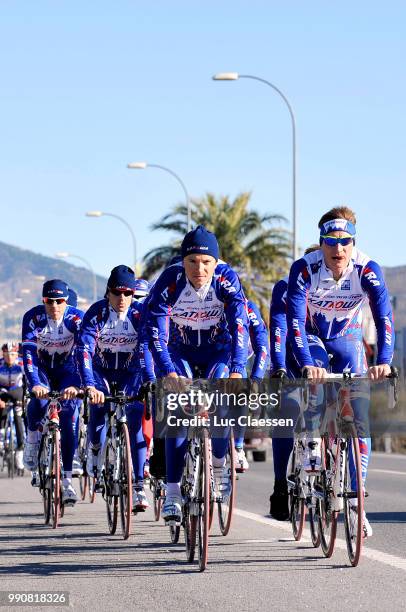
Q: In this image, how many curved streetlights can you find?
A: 4